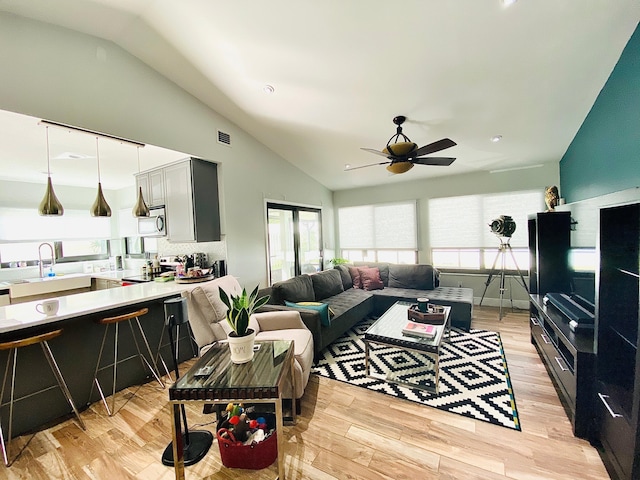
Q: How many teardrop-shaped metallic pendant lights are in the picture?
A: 3